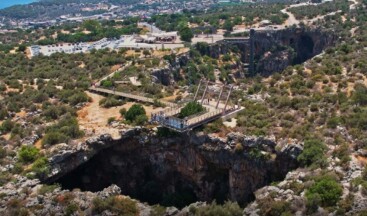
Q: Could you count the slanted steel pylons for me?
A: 4